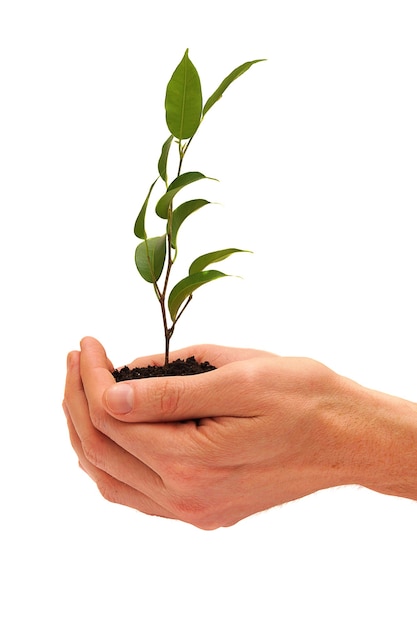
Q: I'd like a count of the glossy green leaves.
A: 9